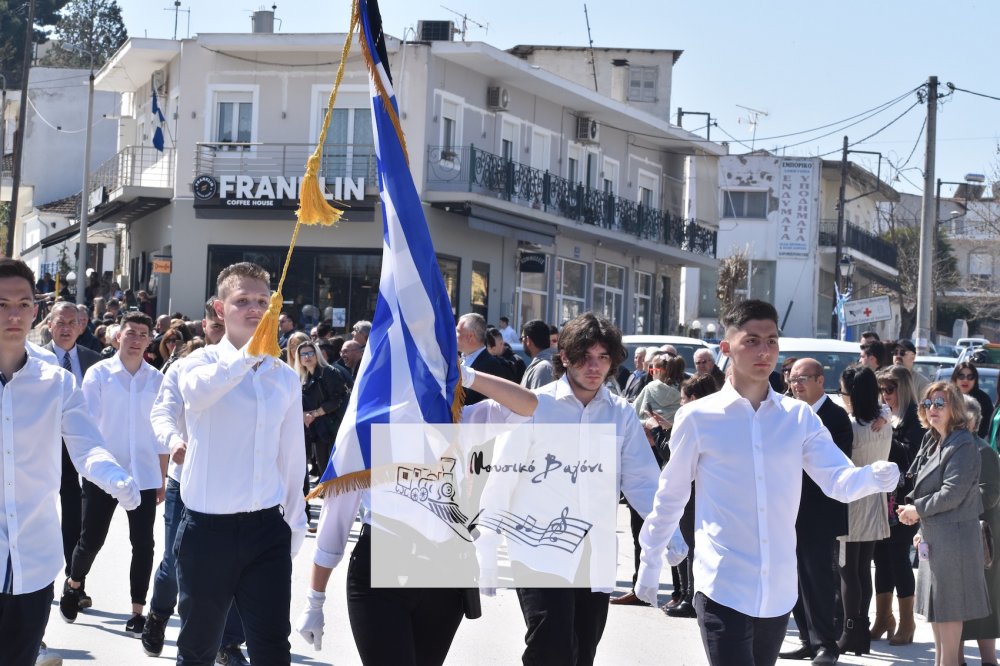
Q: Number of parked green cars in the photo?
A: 0